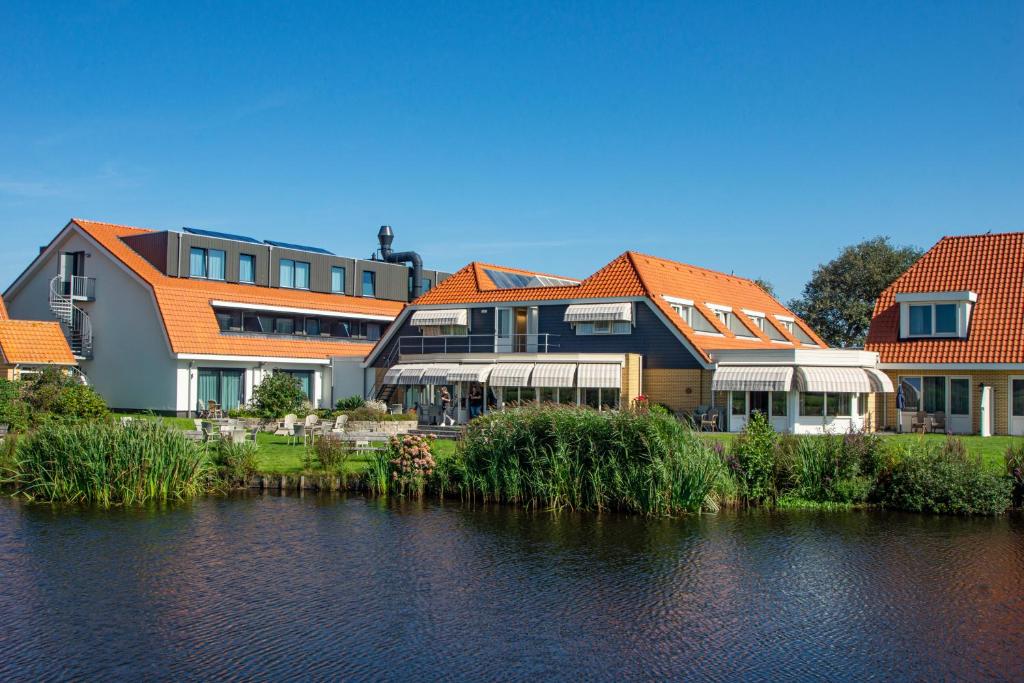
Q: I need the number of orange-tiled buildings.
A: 4